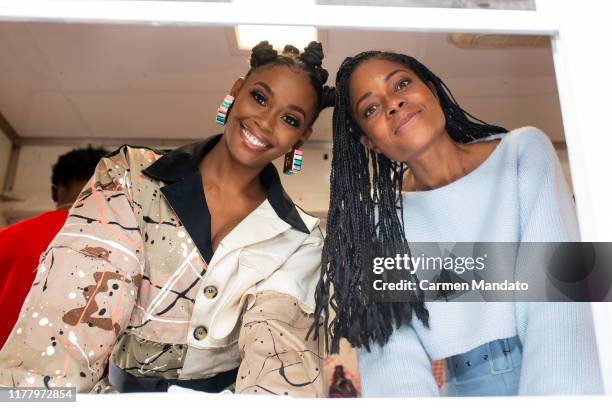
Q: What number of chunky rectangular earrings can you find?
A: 2